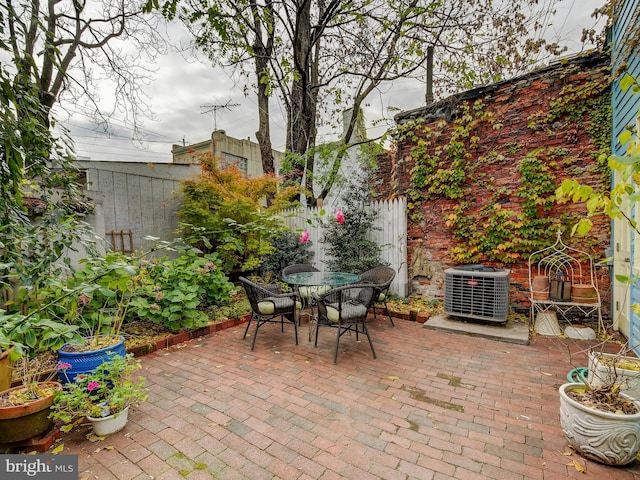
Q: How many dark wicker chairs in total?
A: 4